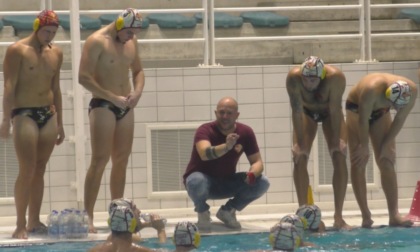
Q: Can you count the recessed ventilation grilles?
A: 3